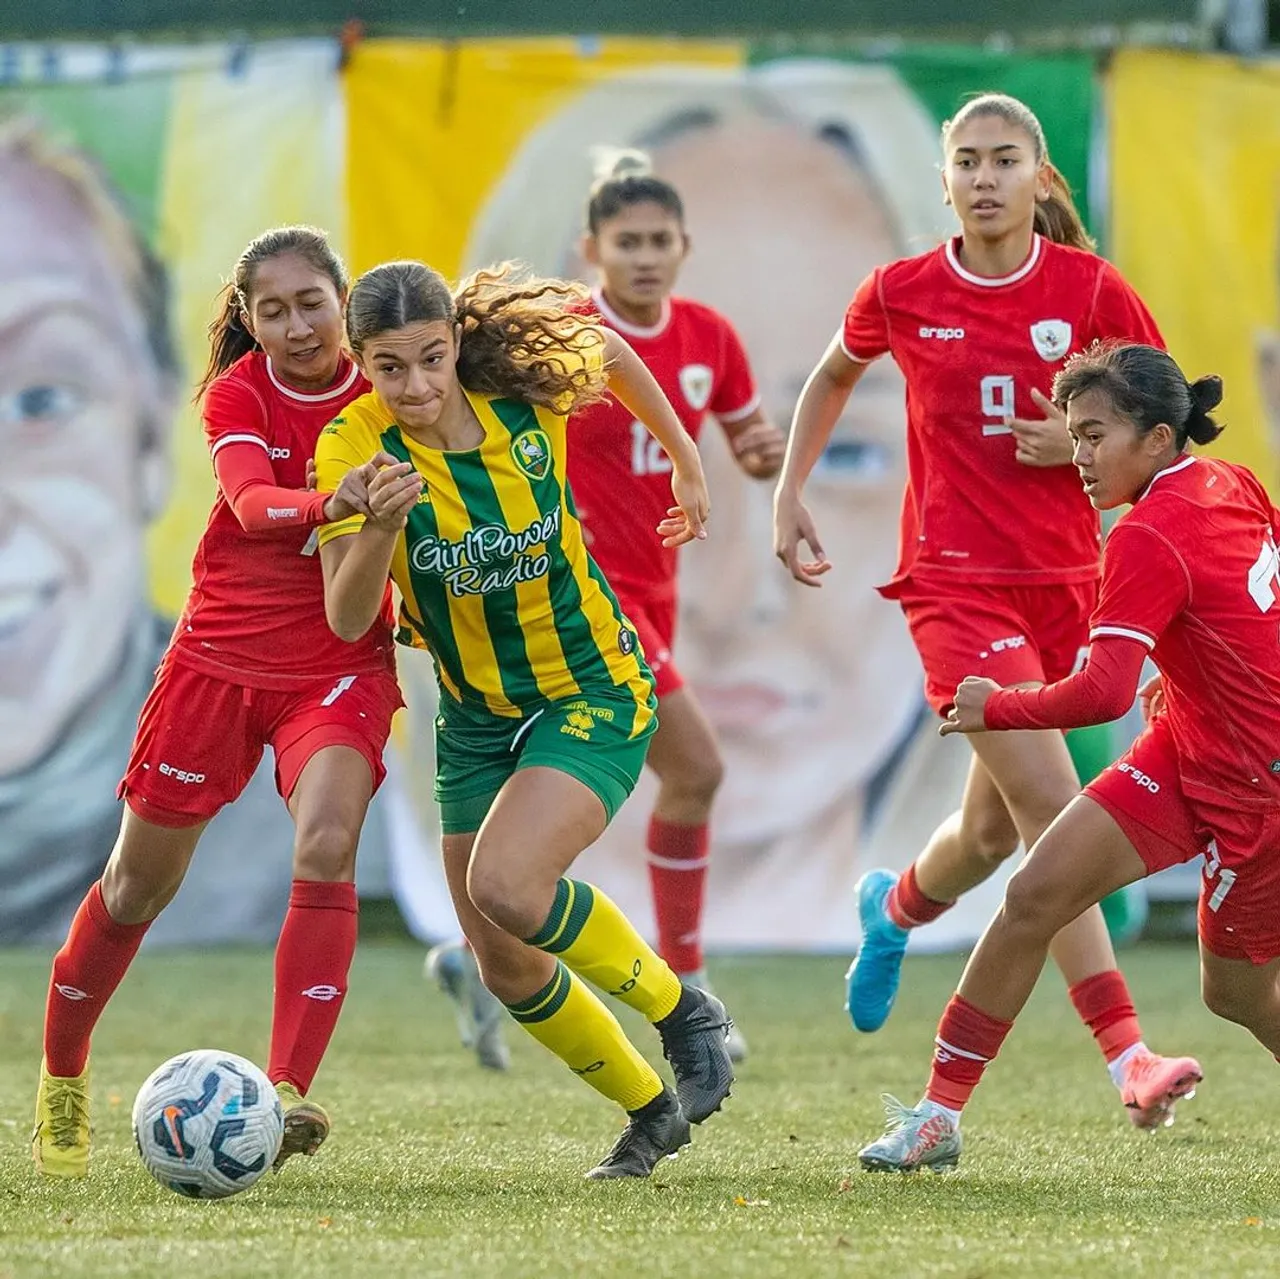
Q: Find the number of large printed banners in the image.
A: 3